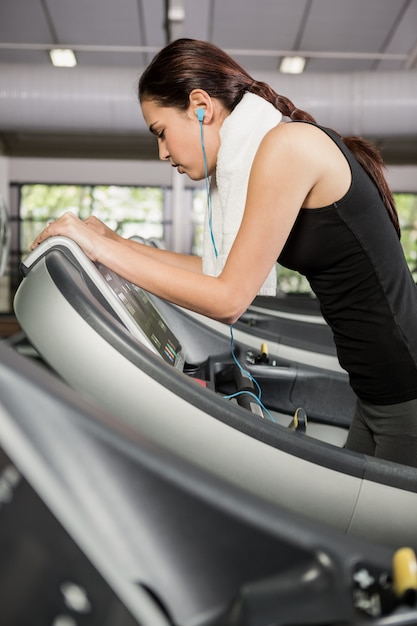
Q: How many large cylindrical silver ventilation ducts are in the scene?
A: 1